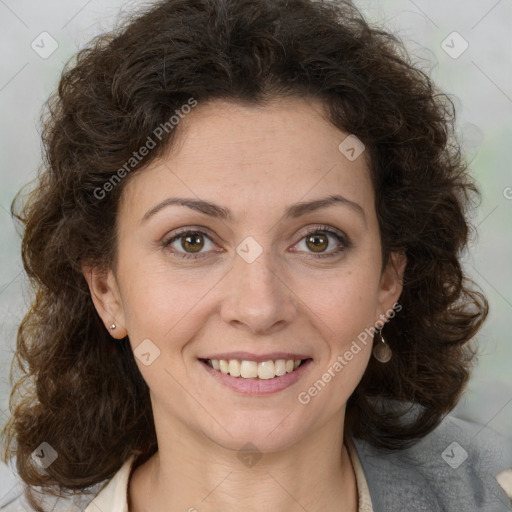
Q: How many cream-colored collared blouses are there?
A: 1